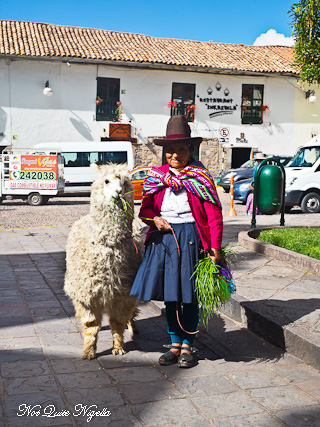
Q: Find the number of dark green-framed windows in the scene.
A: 3